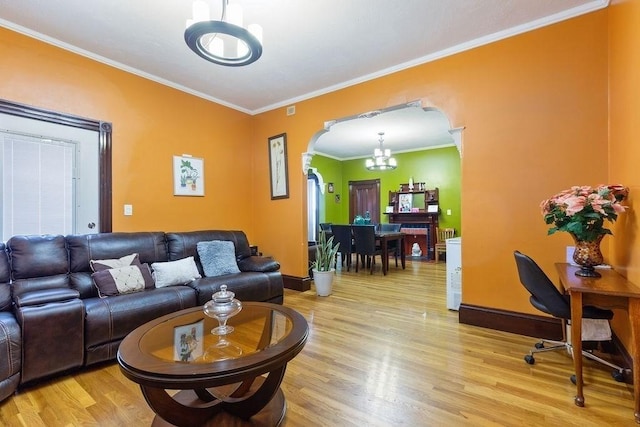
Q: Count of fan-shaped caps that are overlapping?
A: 0